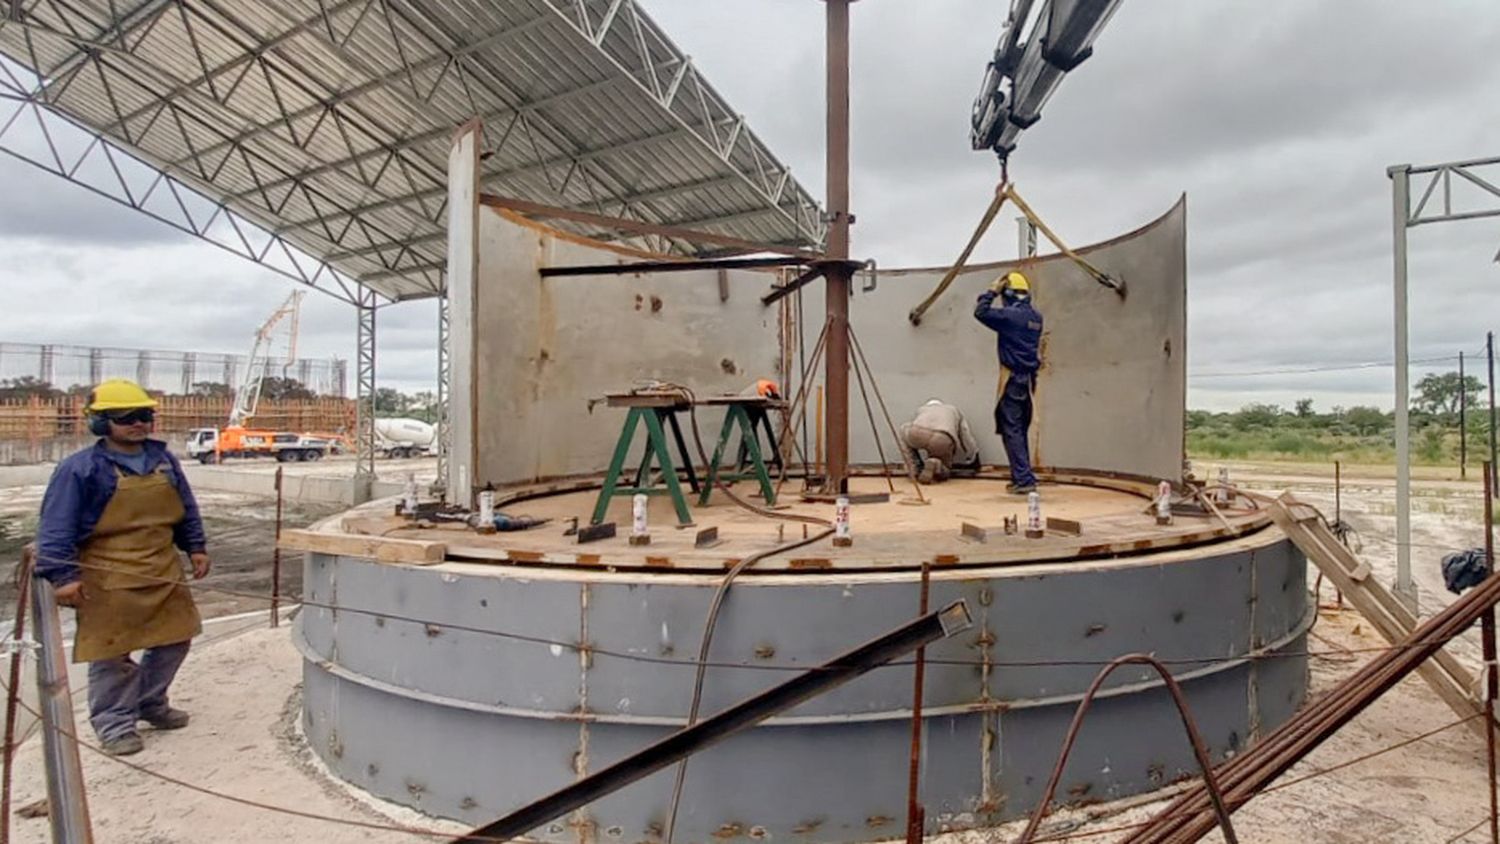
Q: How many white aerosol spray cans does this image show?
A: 7